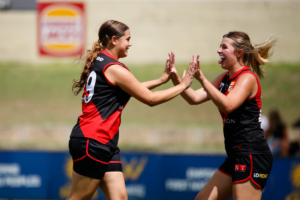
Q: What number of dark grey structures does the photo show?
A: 1